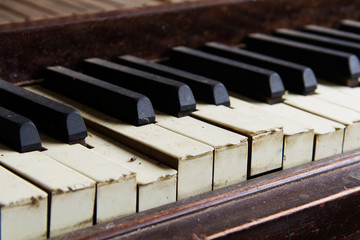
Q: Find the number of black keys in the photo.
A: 11